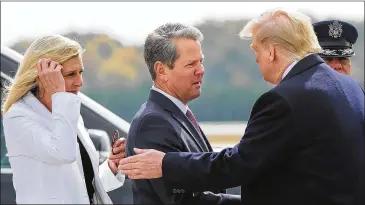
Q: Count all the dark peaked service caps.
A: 1